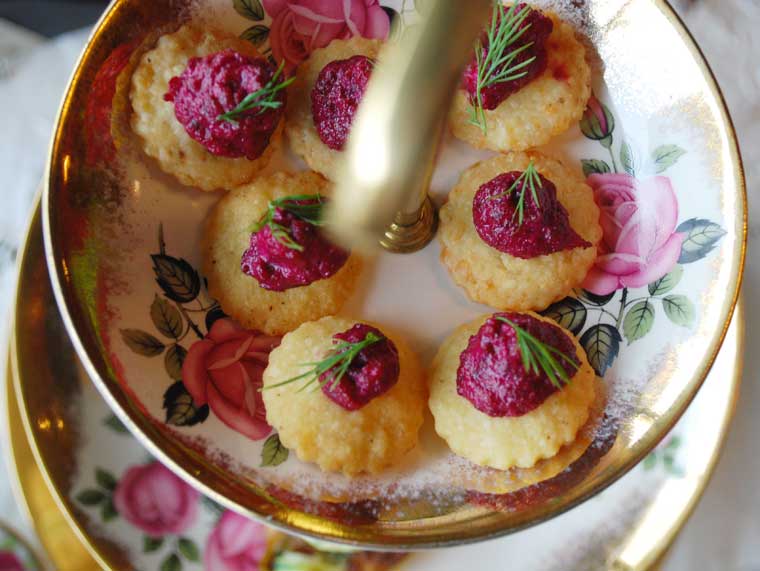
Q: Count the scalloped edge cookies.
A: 7